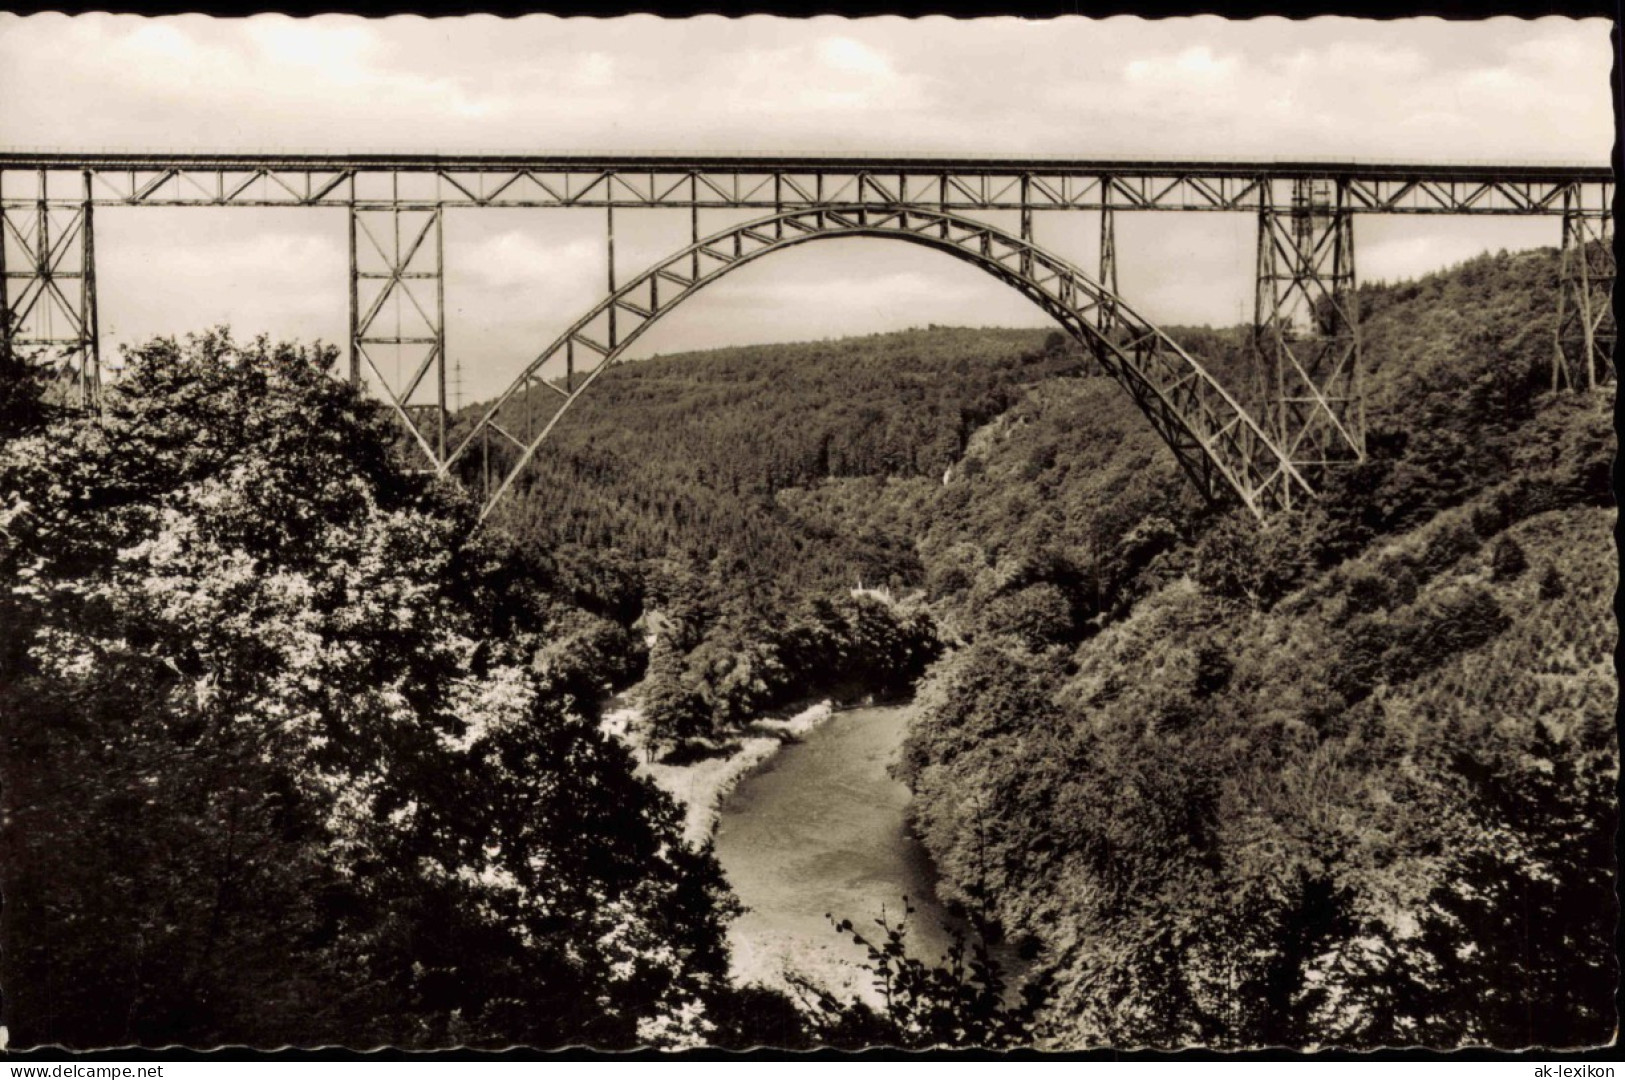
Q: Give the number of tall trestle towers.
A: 4